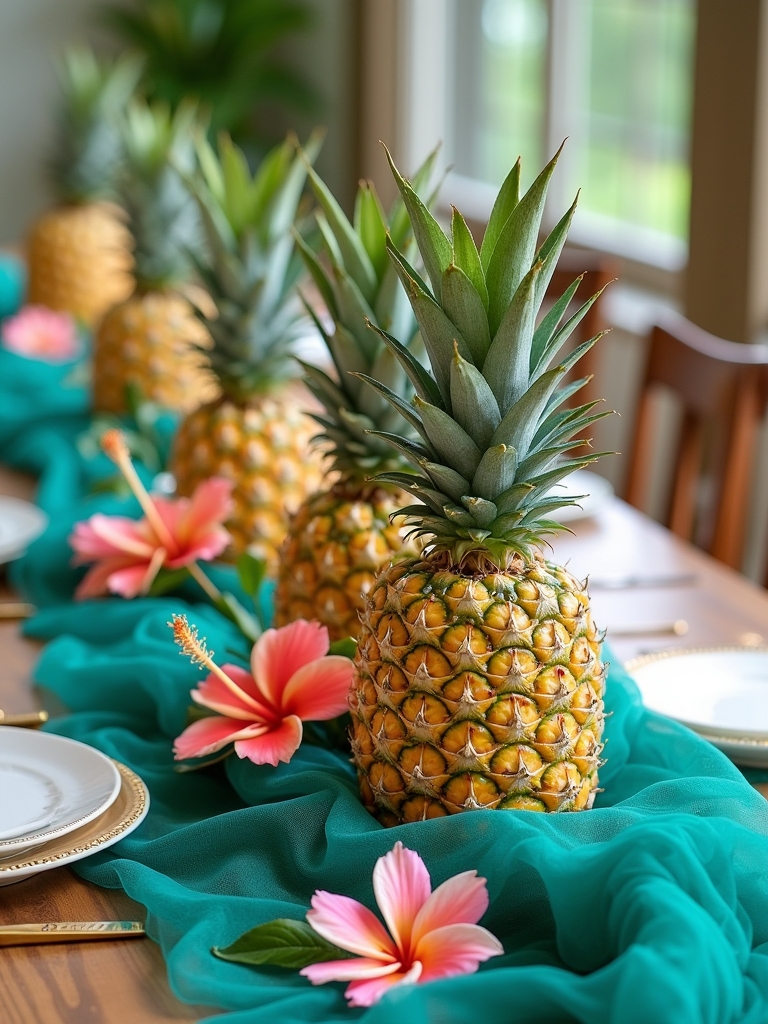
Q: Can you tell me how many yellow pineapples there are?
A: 5